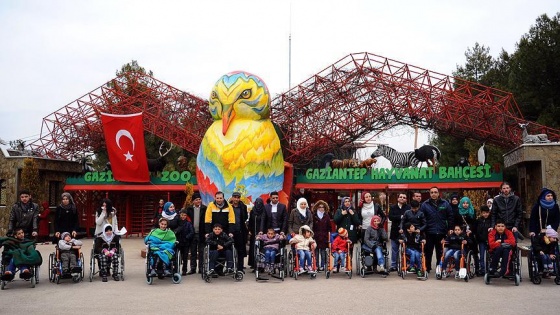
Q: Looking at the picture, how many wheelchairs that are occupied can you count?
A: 13